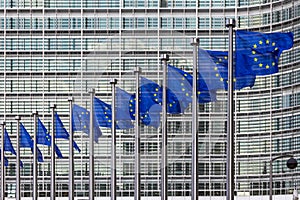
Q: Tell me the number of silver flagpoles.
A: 11